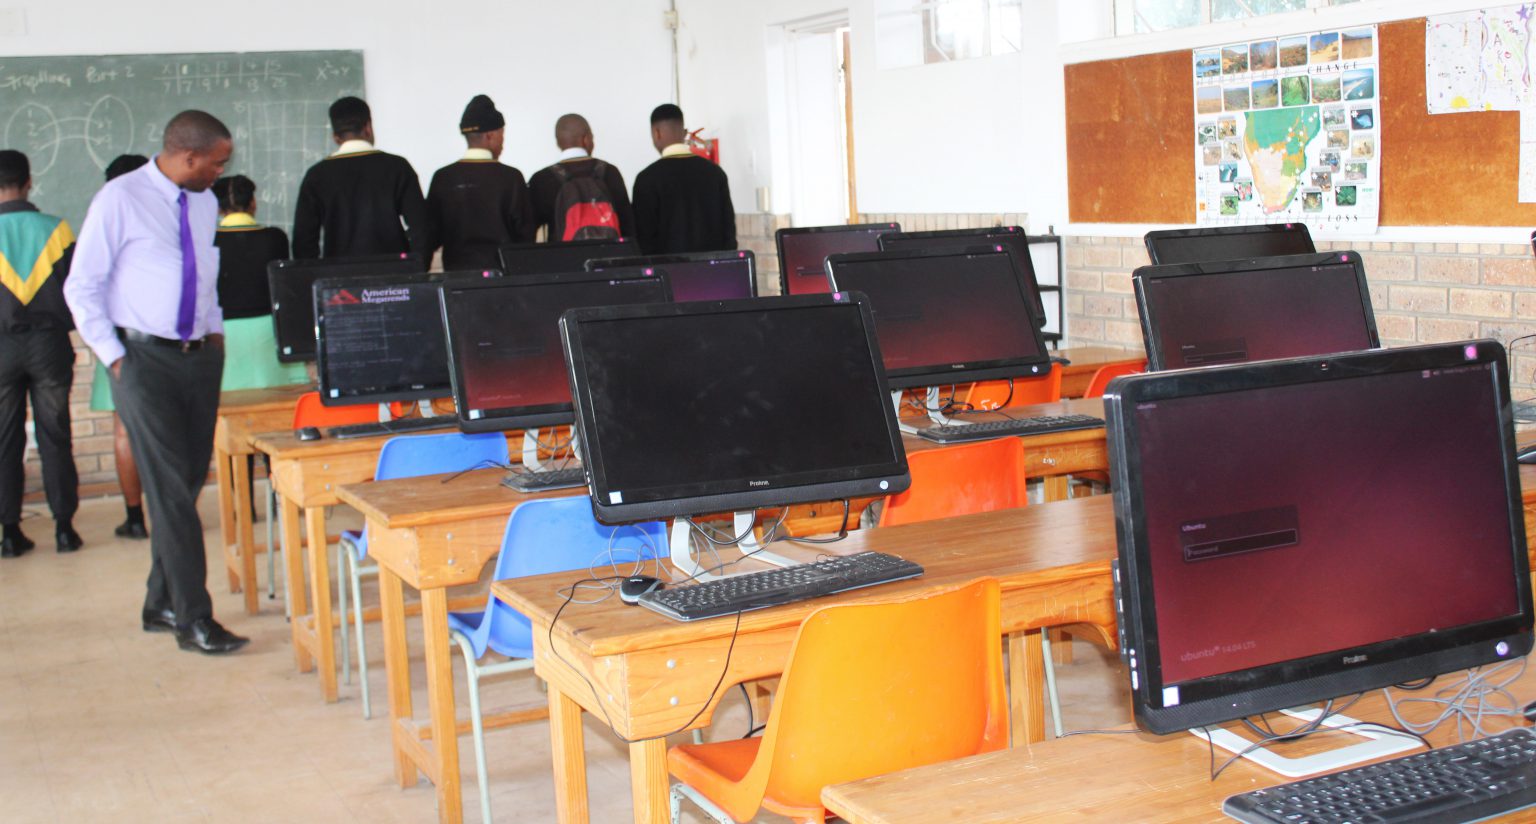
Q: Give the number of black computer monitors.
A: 12